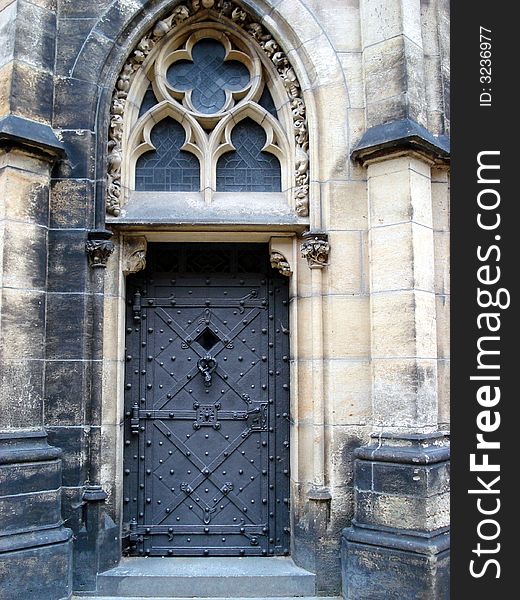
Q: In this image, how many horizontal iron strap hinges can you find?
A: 3